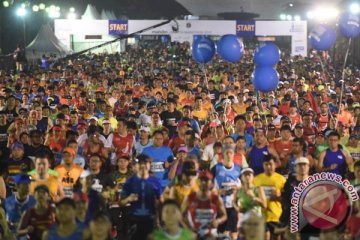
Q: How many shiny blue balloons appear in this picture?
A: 6